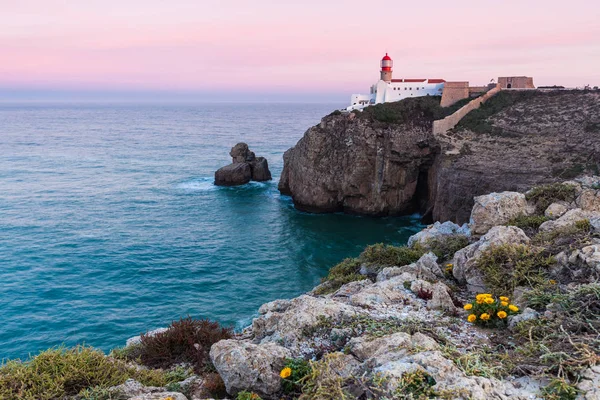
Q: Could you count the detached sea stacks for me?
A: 1